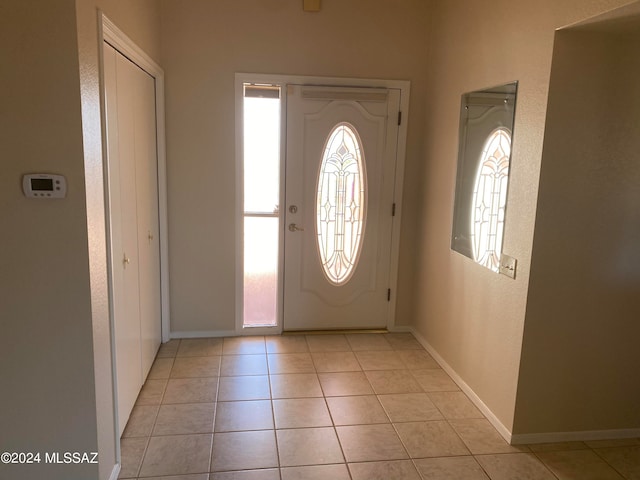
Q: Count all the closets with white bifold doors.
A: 1